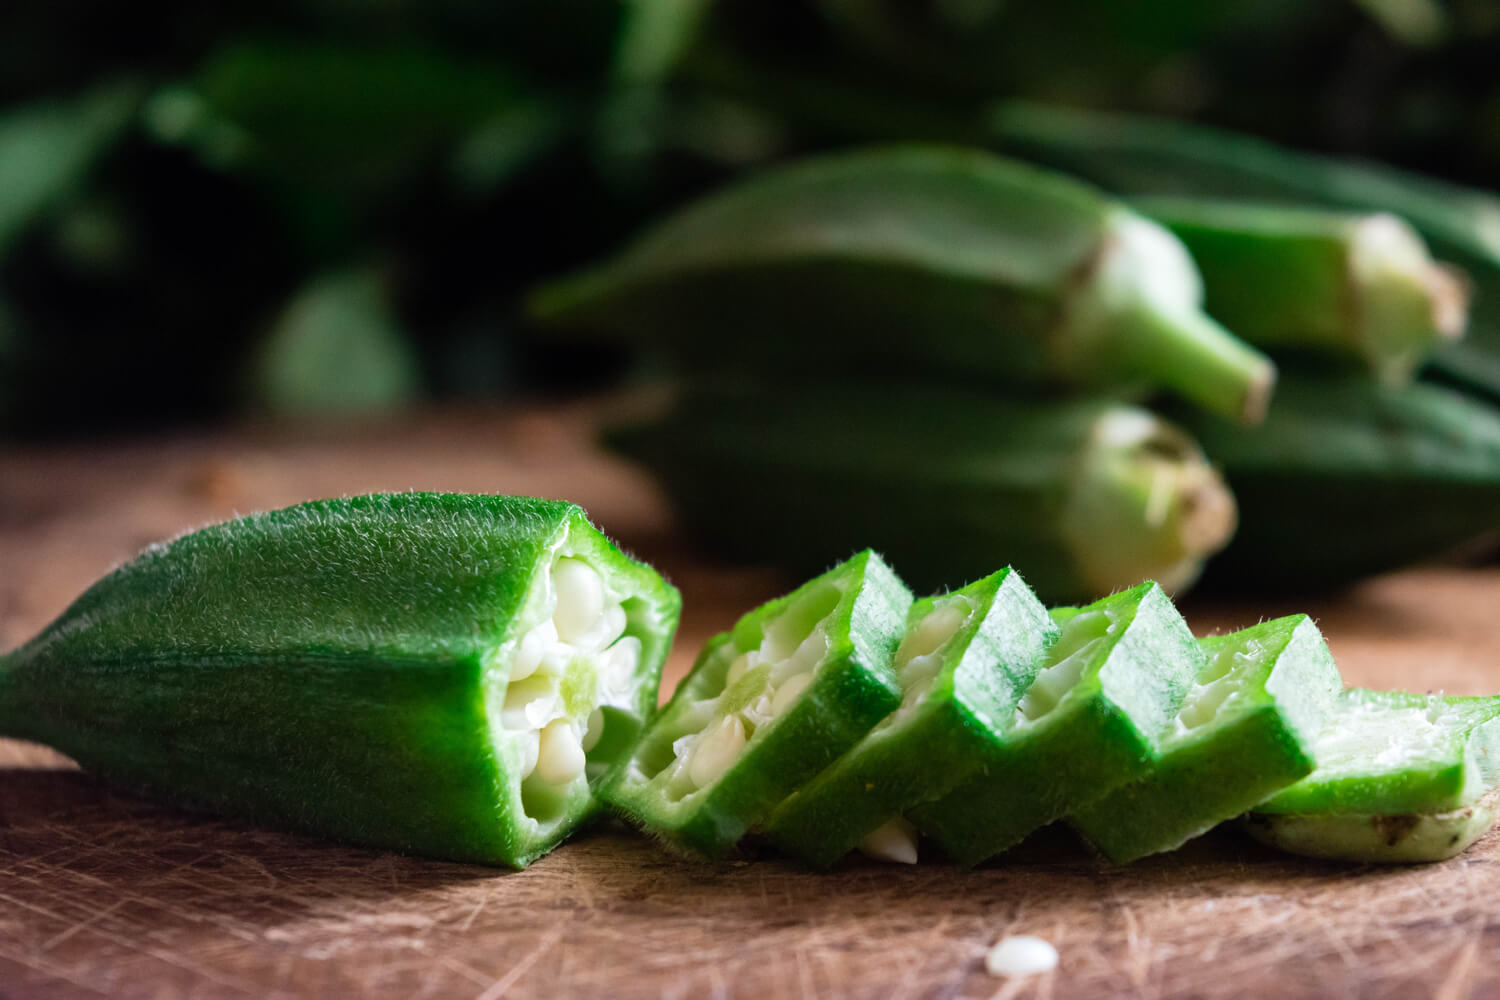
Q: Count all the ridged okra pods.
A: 6